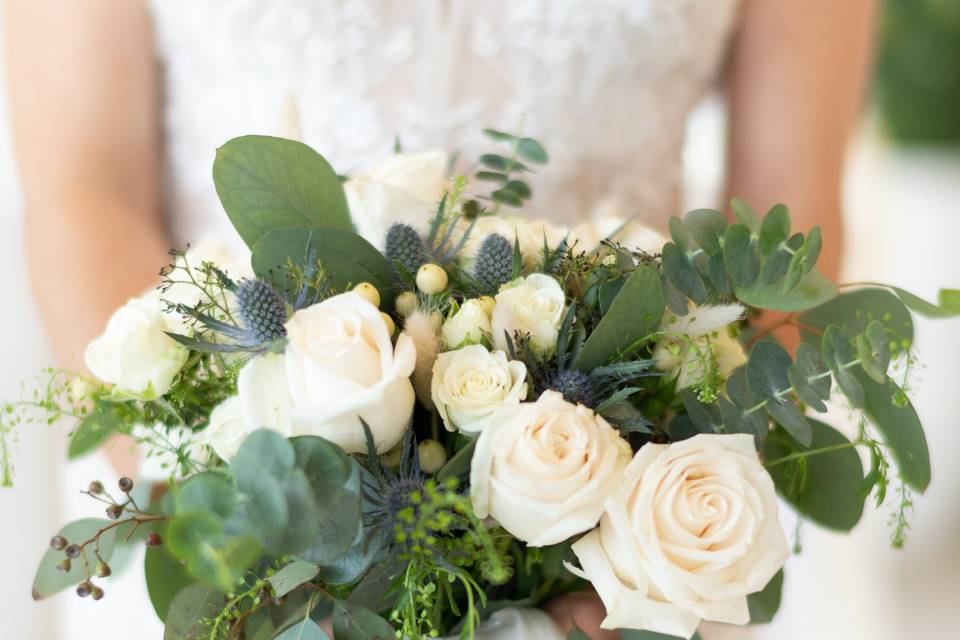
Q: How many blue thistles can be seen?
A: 5